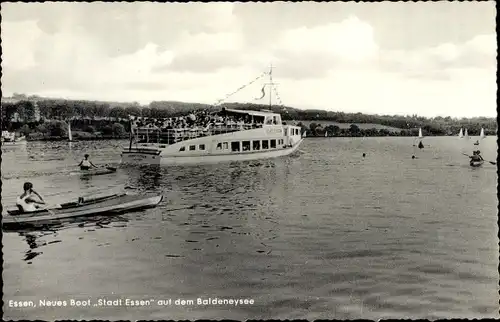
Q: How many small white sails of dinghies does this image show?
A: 7